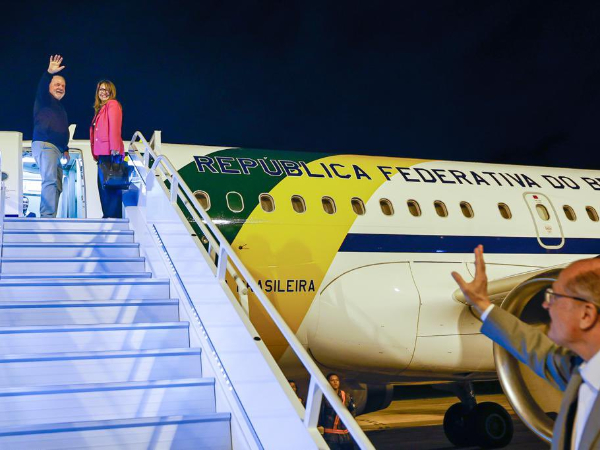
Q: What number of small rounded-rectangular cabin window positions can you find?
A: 14